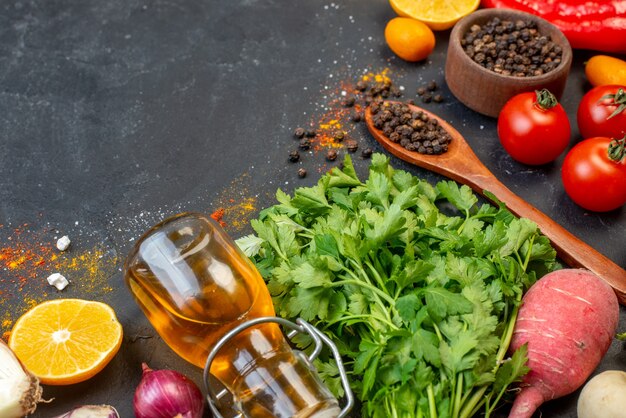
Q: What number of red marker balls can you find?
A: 0